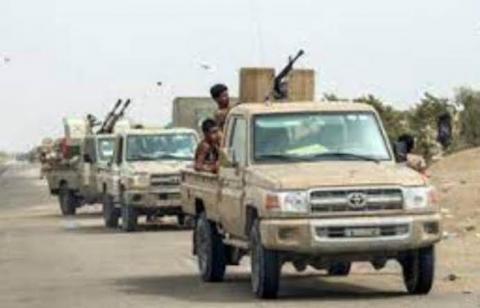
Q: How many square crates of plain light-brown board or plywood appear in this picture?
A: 2